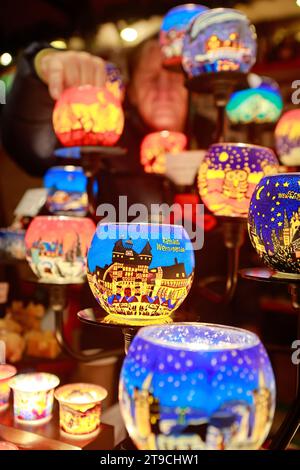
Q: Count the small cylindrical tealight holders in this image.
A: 3